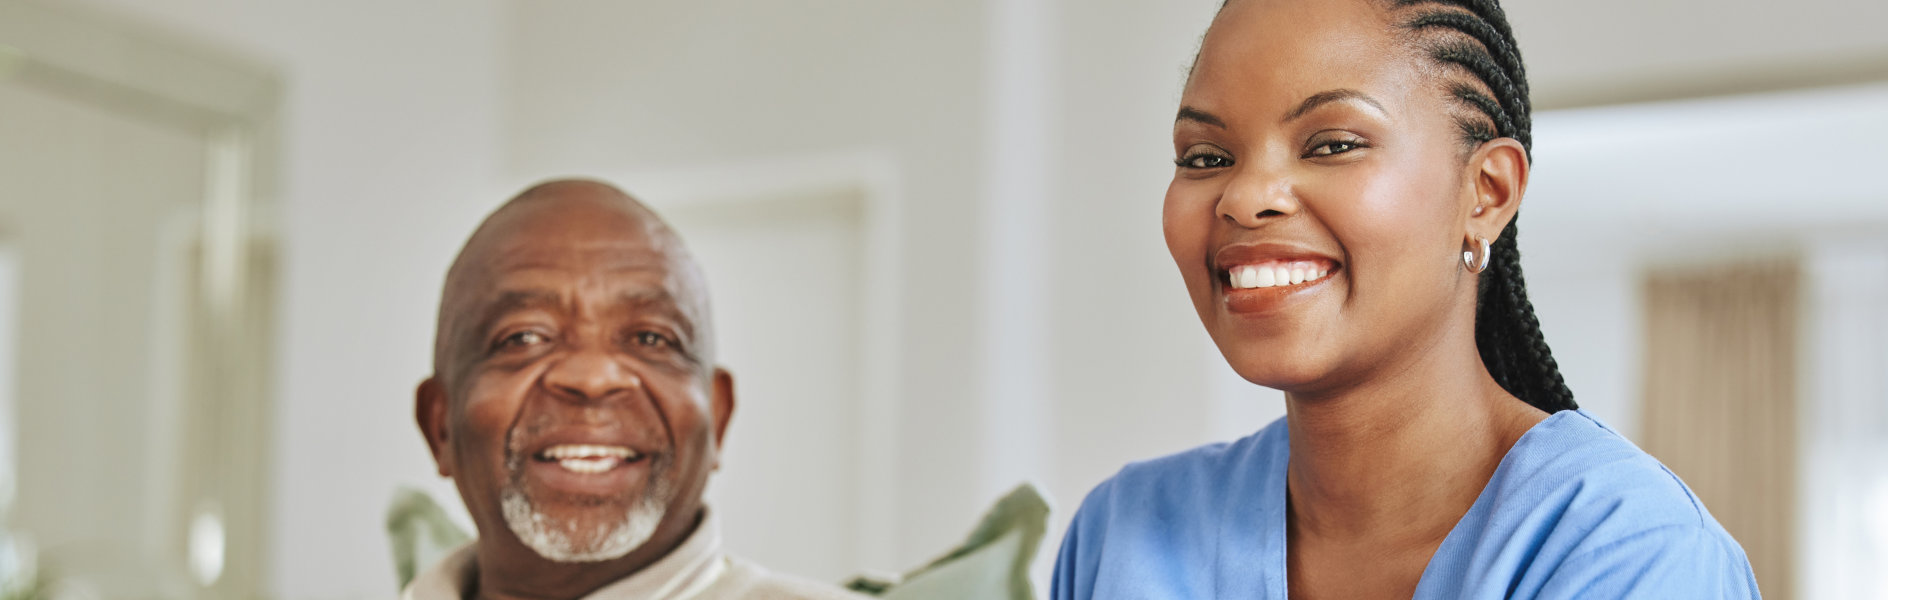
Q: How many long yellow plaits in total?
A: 0